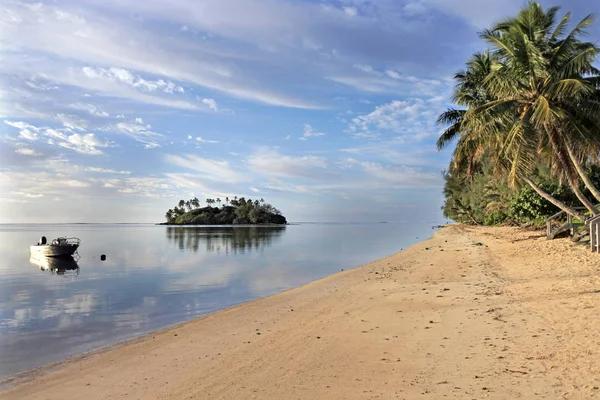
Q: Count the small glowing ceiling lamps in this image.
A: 0